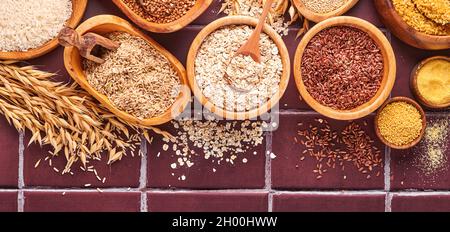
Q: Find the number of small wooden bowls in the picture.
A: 2